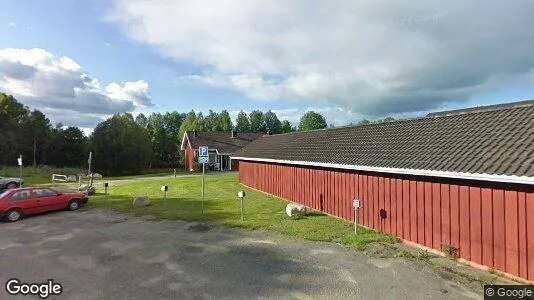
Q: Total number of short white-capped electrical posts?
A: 4